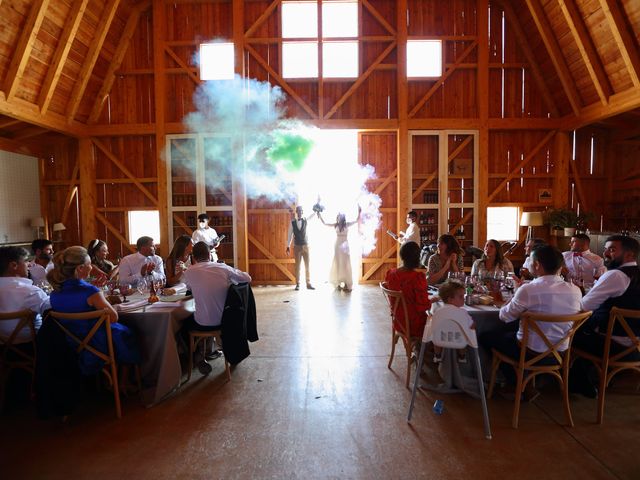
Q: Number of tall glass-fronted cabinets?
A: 2